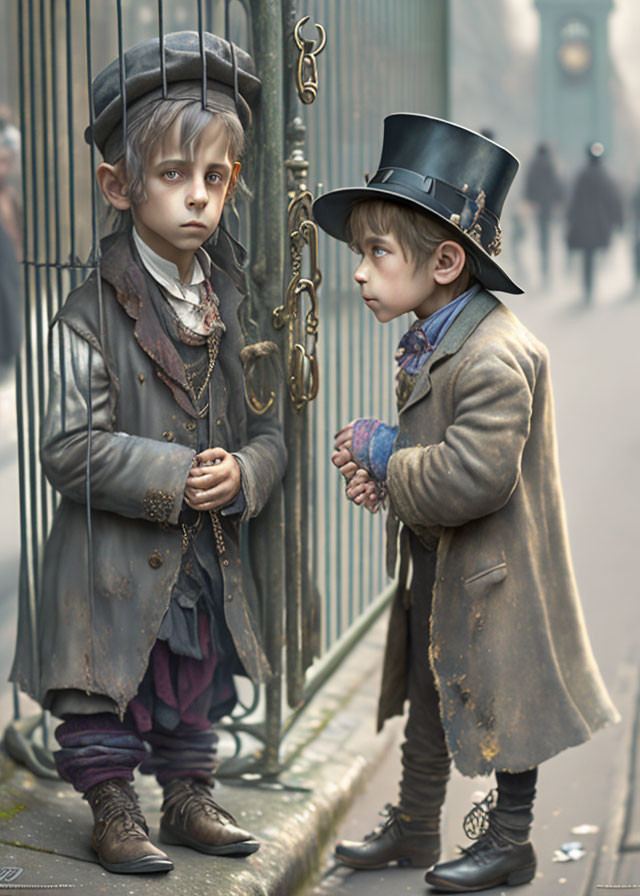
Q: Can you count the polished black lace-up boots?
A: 2